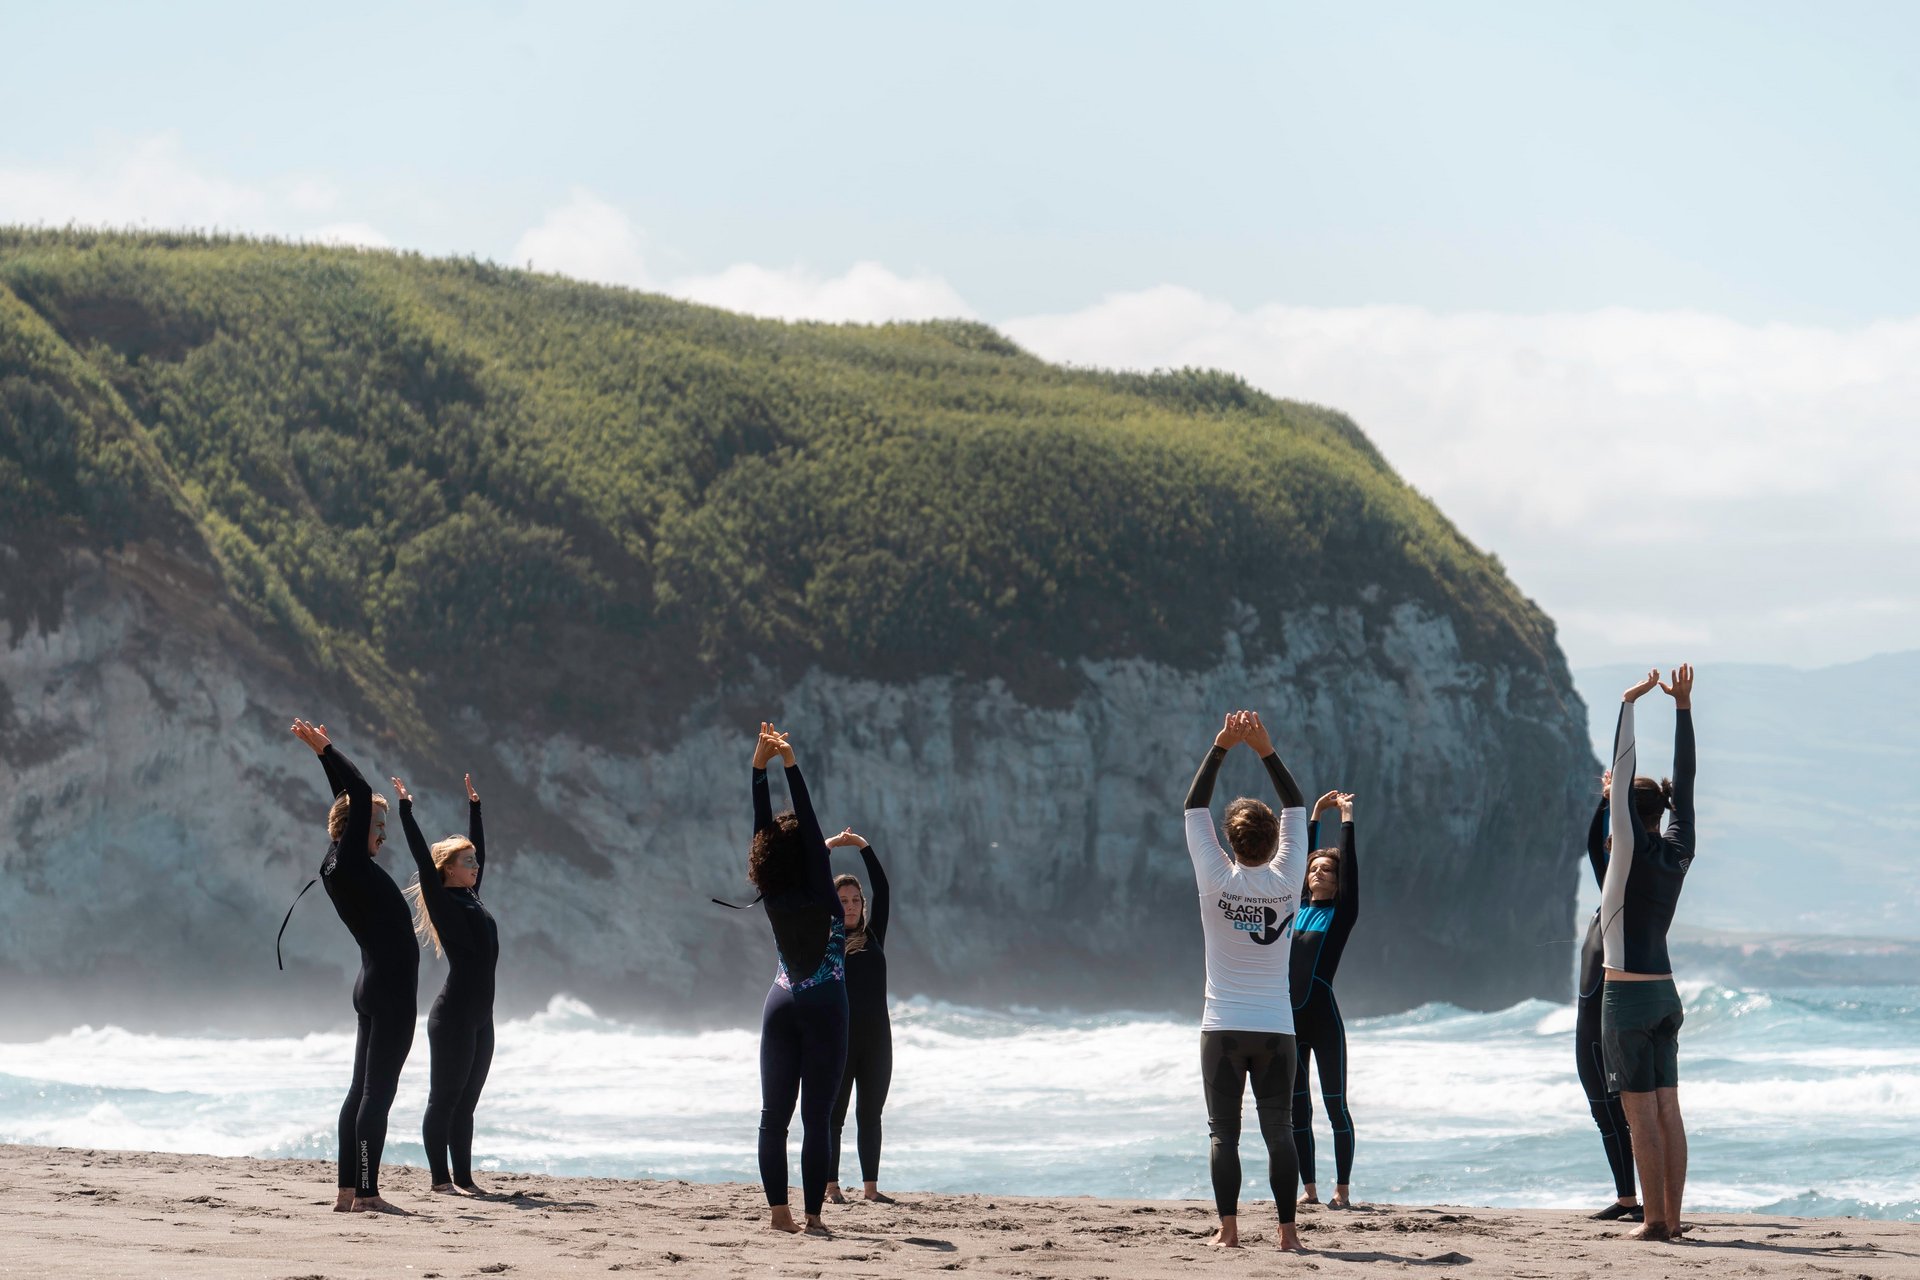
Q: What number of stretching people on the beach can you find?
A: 8